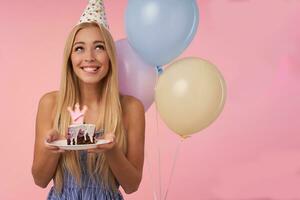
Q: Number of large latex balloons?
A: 3